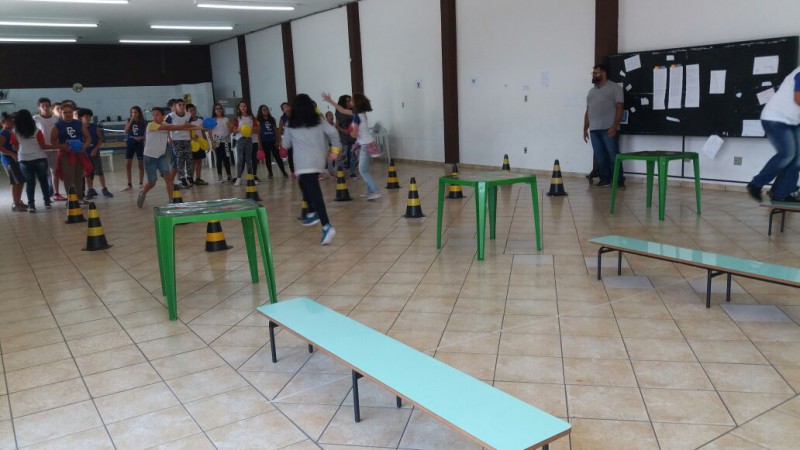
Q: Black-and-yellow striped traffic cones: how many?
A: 12